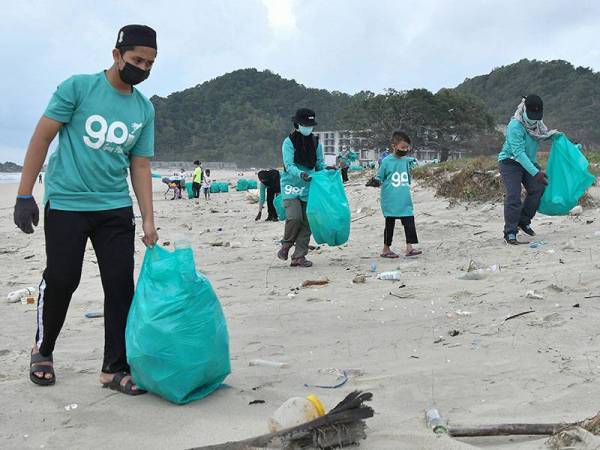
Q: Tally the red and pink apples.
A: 0